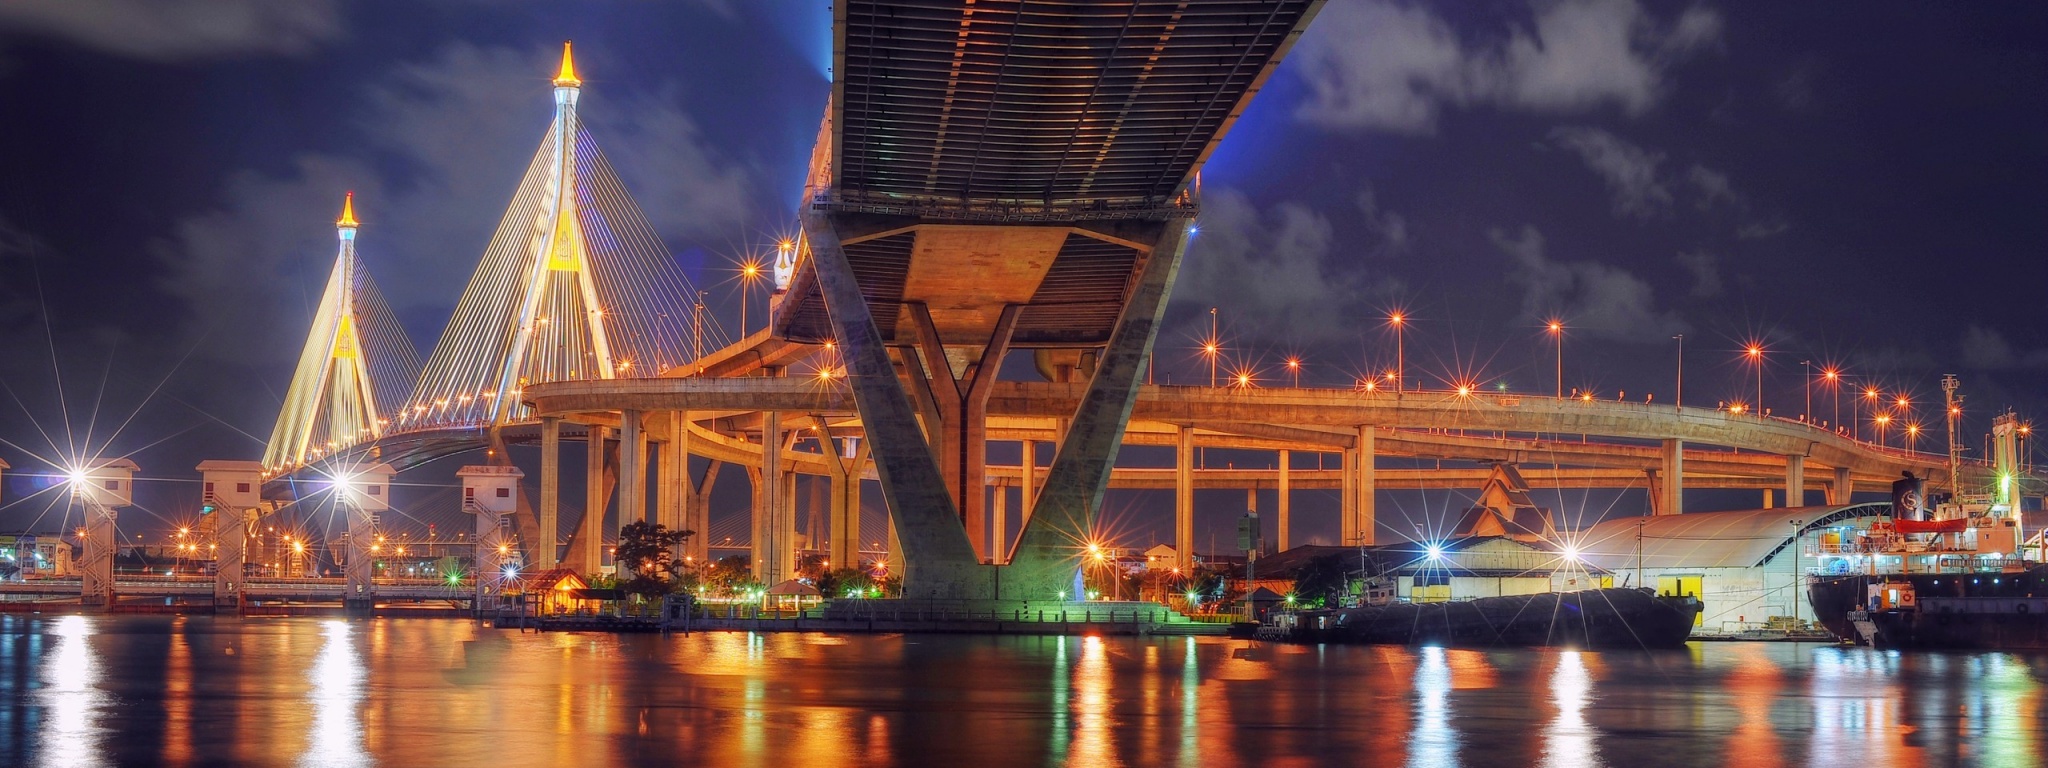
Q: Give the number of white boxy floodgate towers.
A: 4